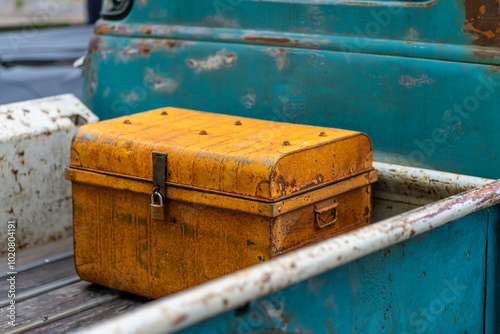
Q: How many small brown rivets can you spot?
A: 6